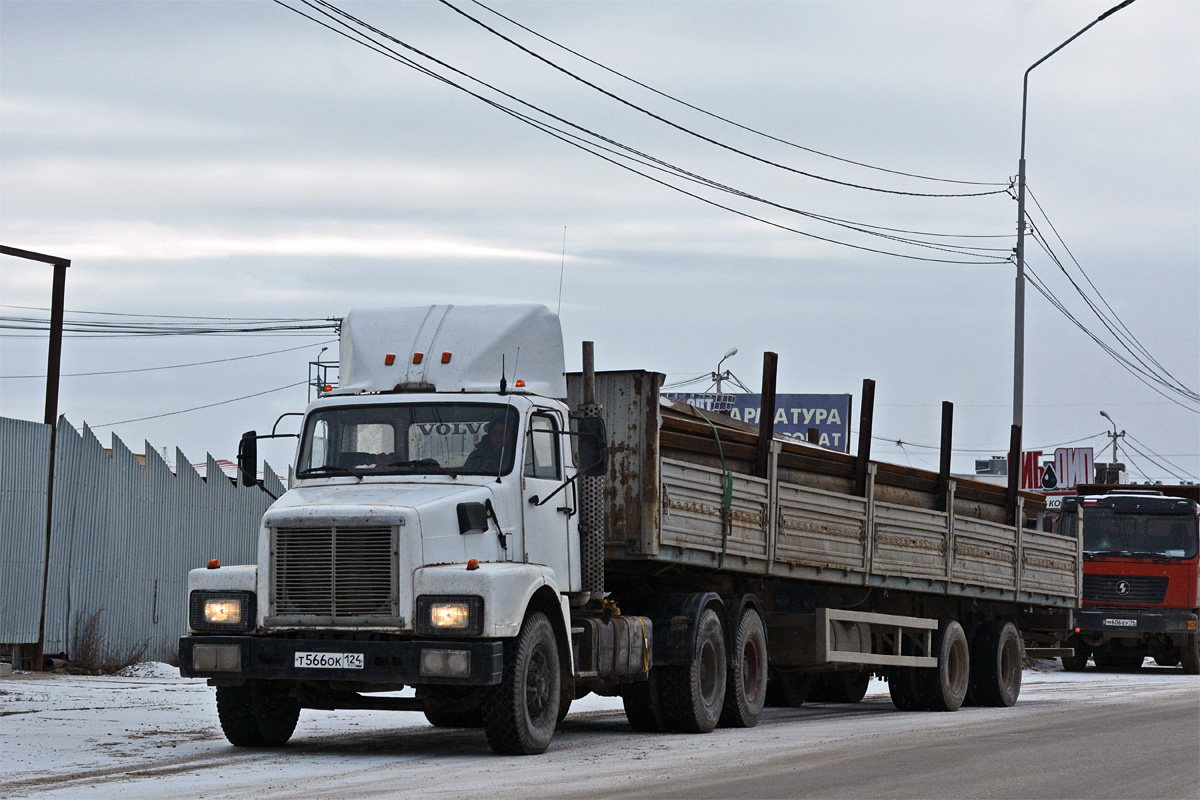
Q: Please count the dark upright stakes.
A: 4